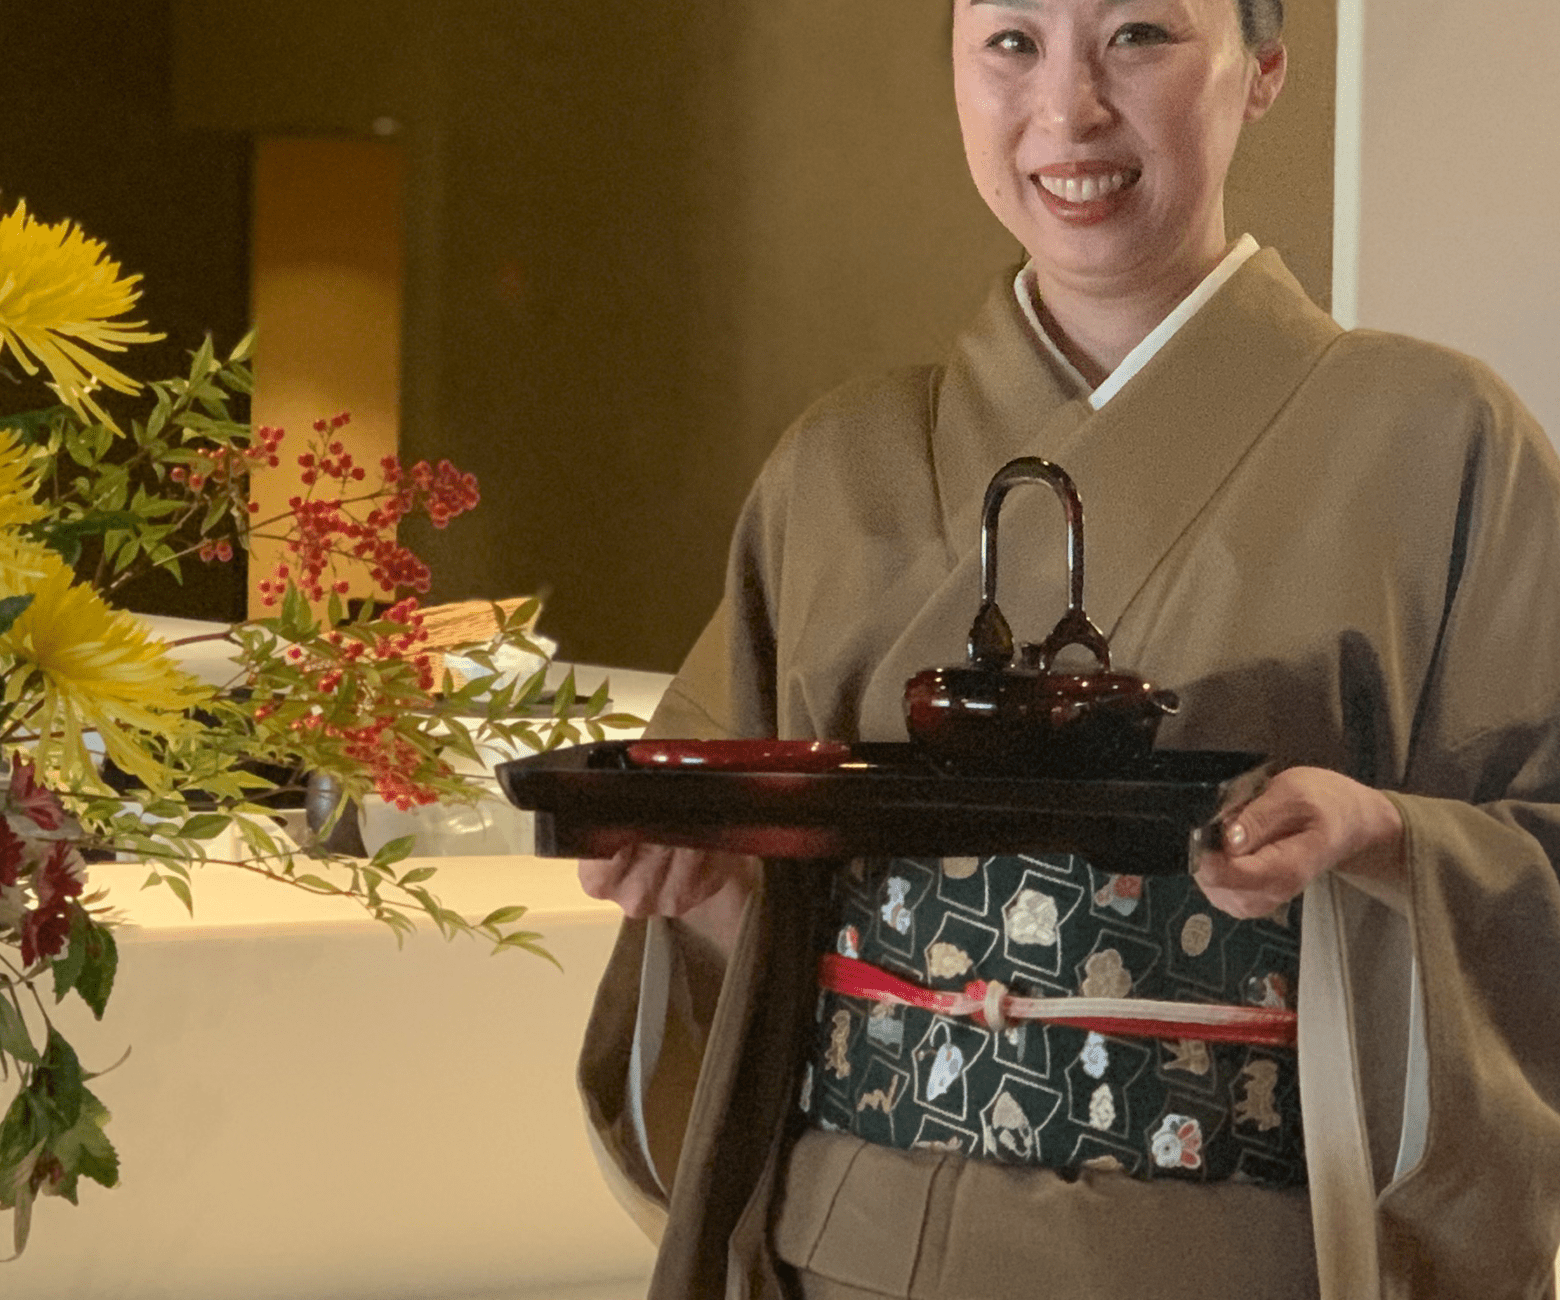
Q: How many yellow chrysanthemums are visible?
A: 3